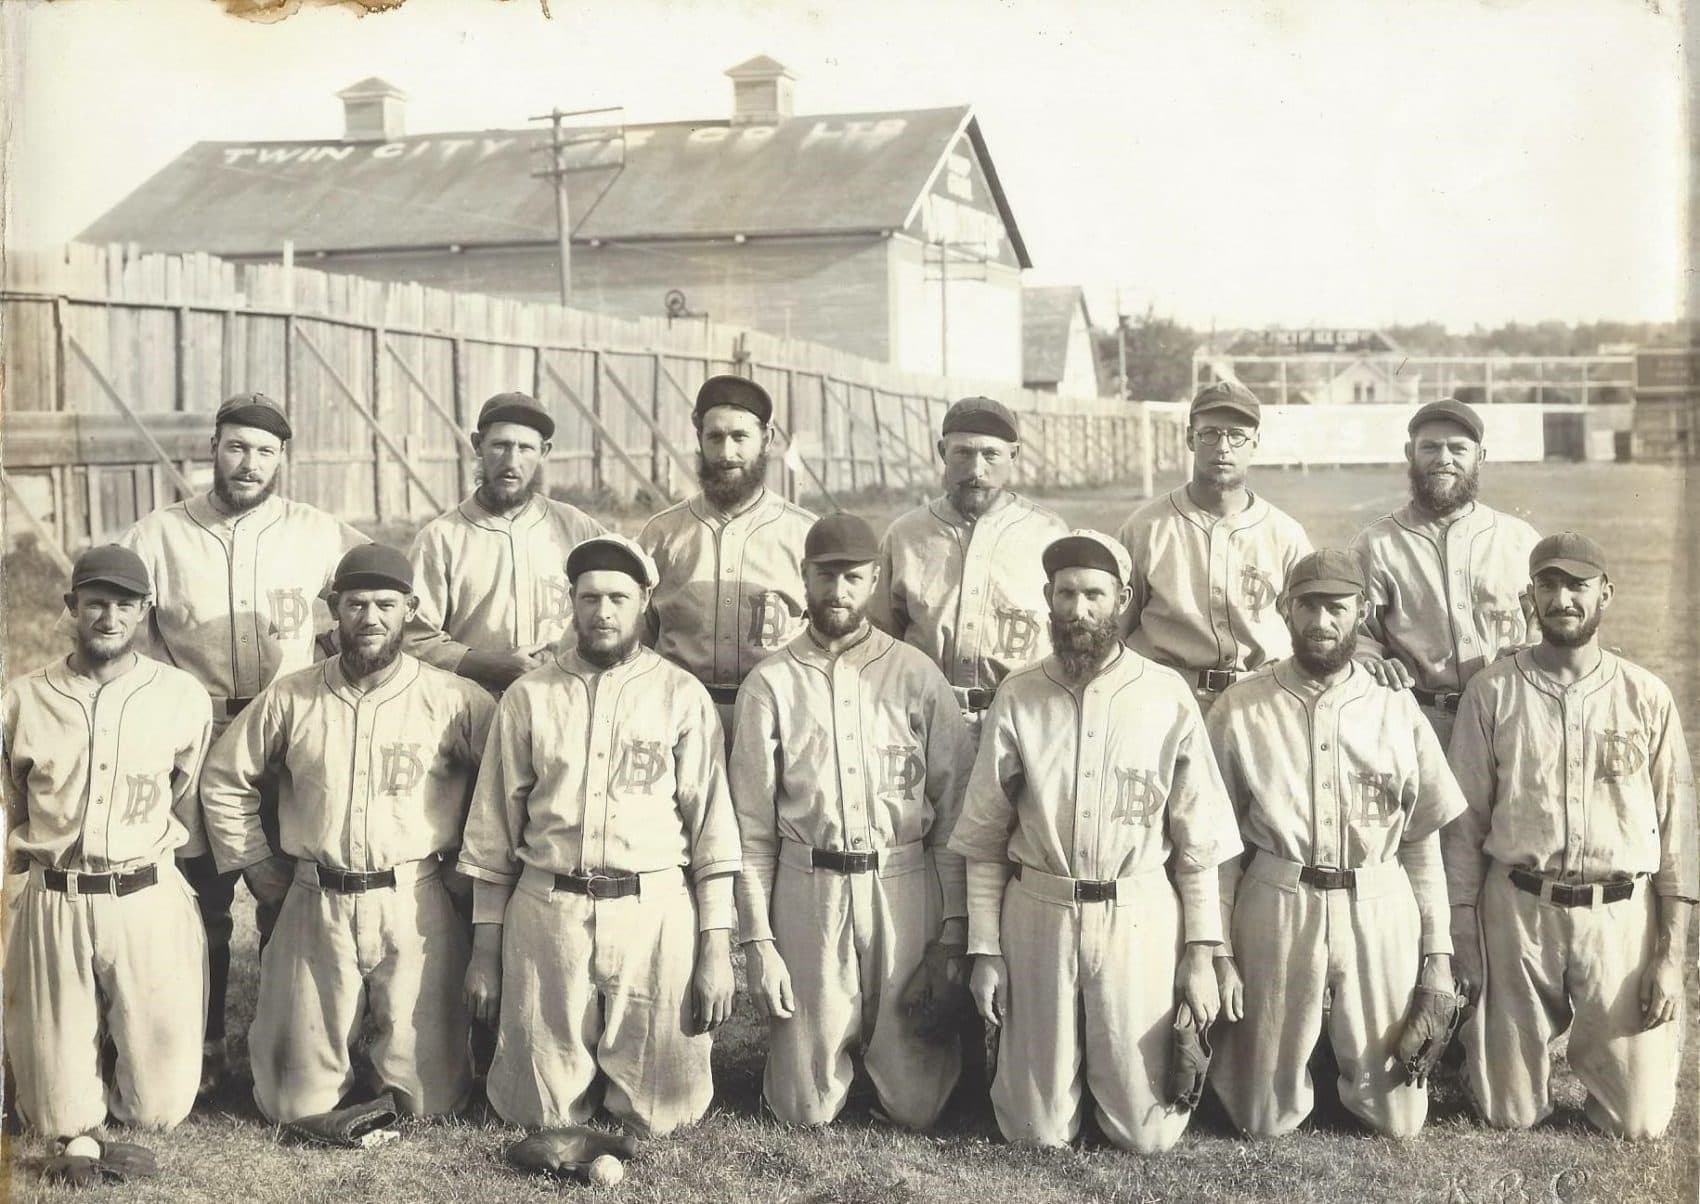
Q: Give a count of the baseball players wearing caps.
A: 13